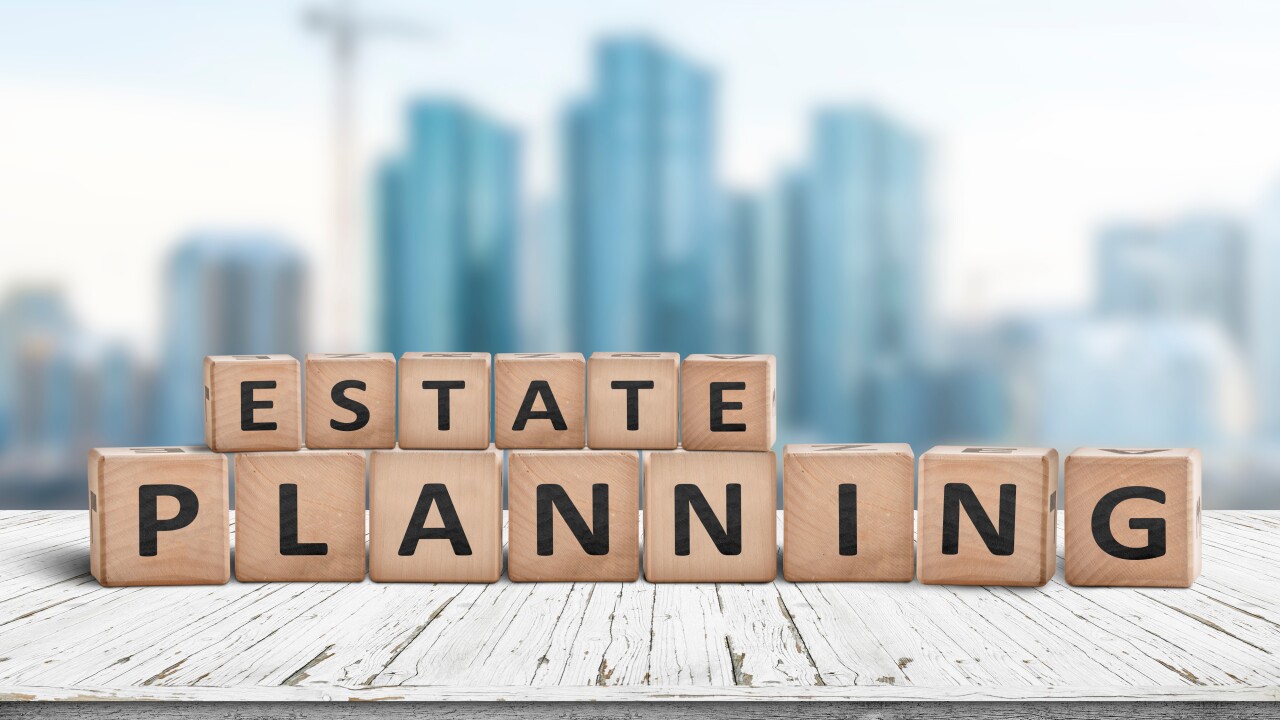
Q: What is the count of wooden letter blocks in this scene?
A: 14